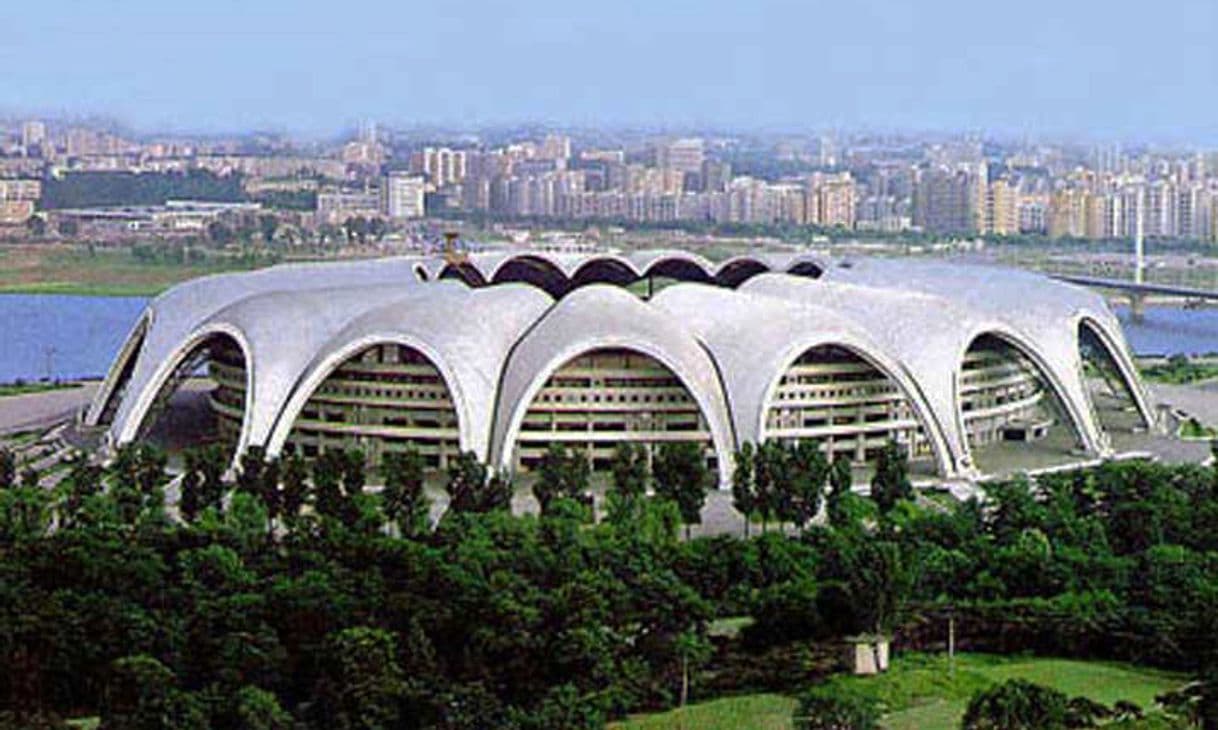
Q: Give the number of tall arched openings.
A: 7